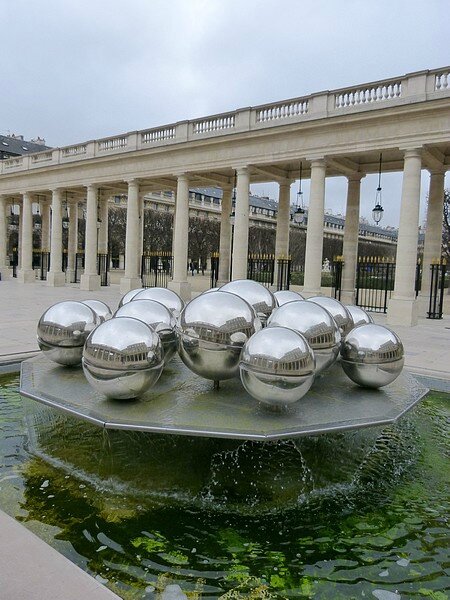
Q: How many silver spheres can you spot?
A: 15